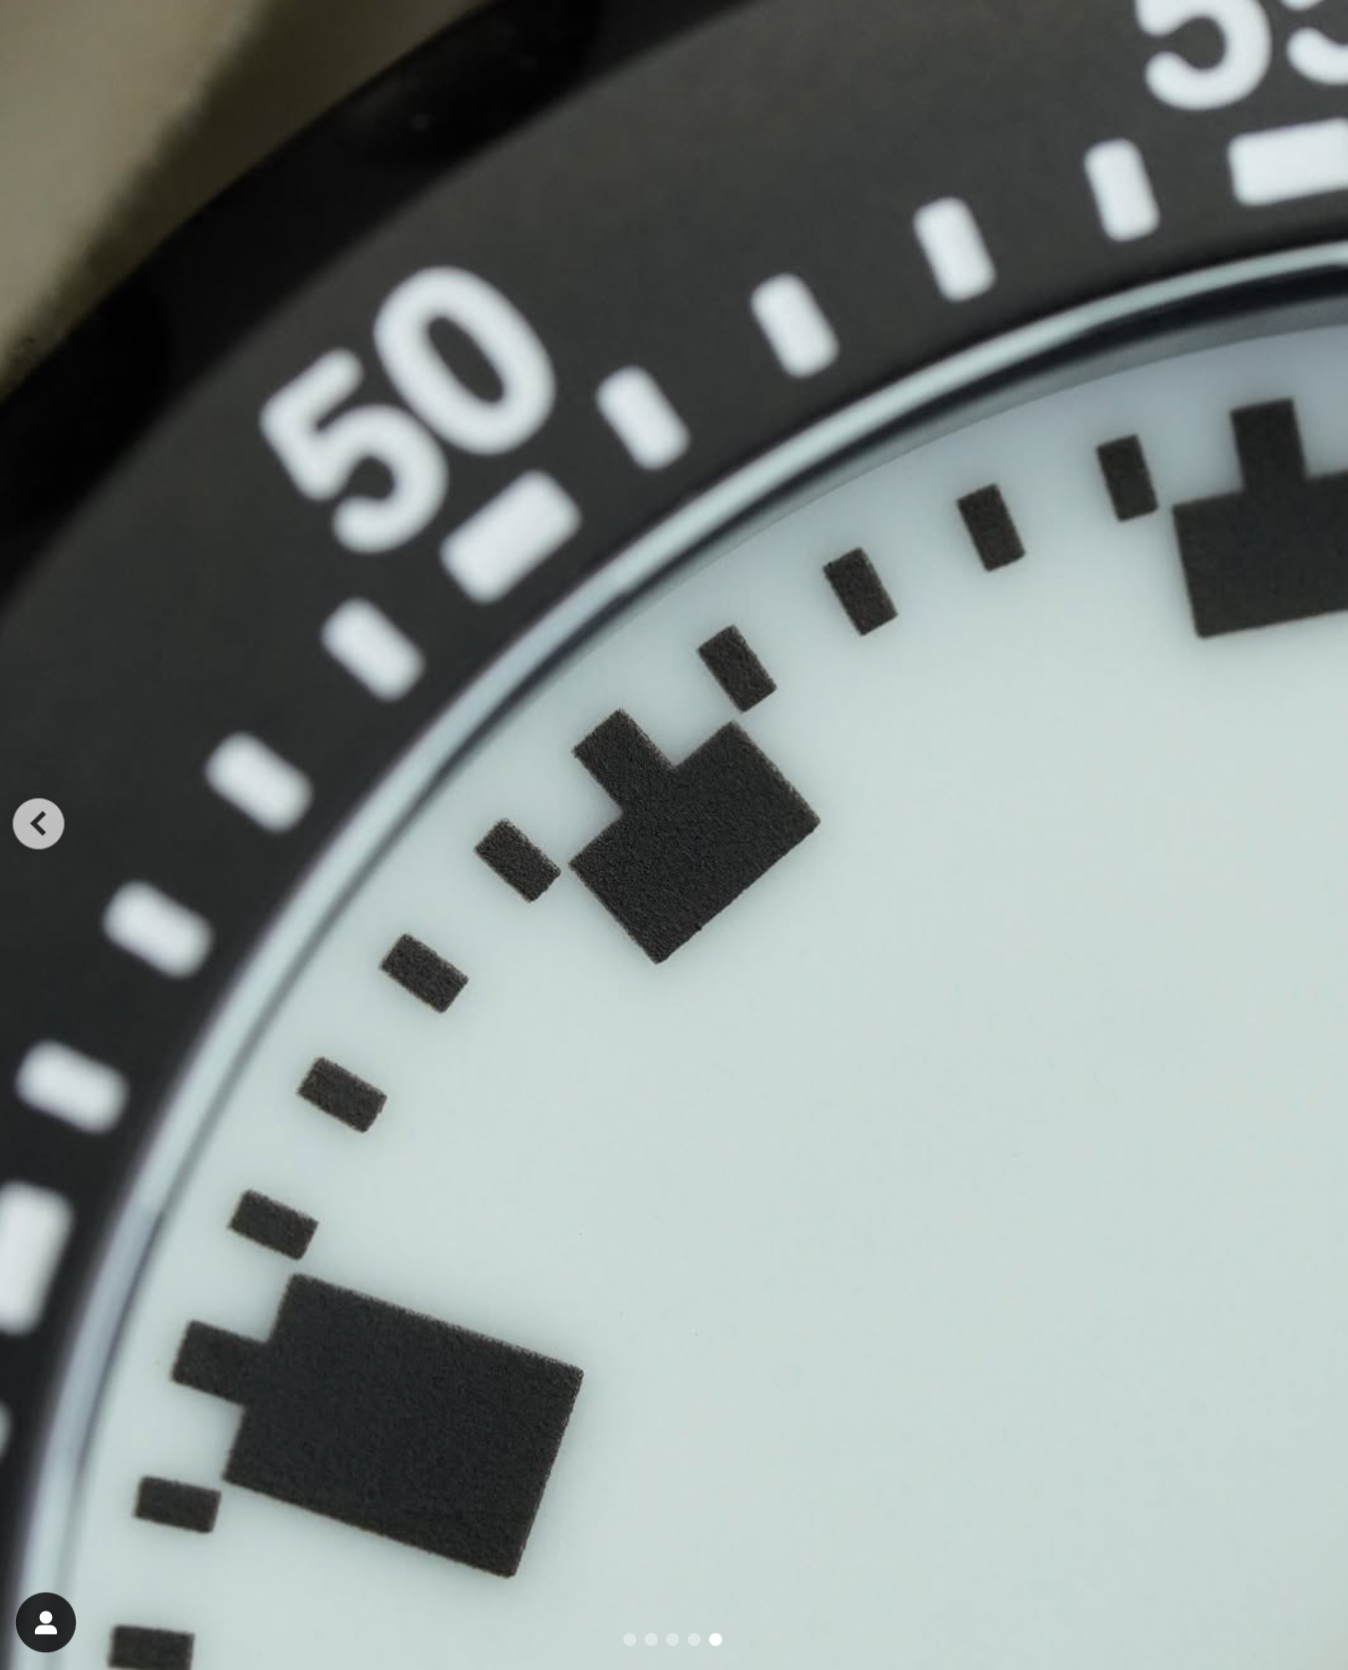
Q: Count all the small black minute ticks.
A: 10